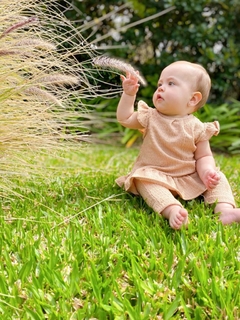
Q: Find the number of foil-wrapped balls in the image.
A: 0